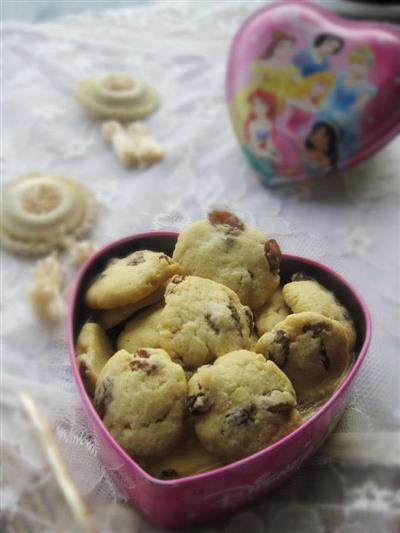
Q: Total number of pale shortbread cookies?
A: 2